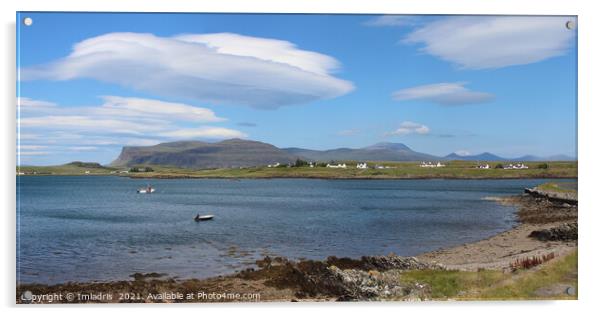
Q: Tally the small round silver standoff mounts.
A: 4